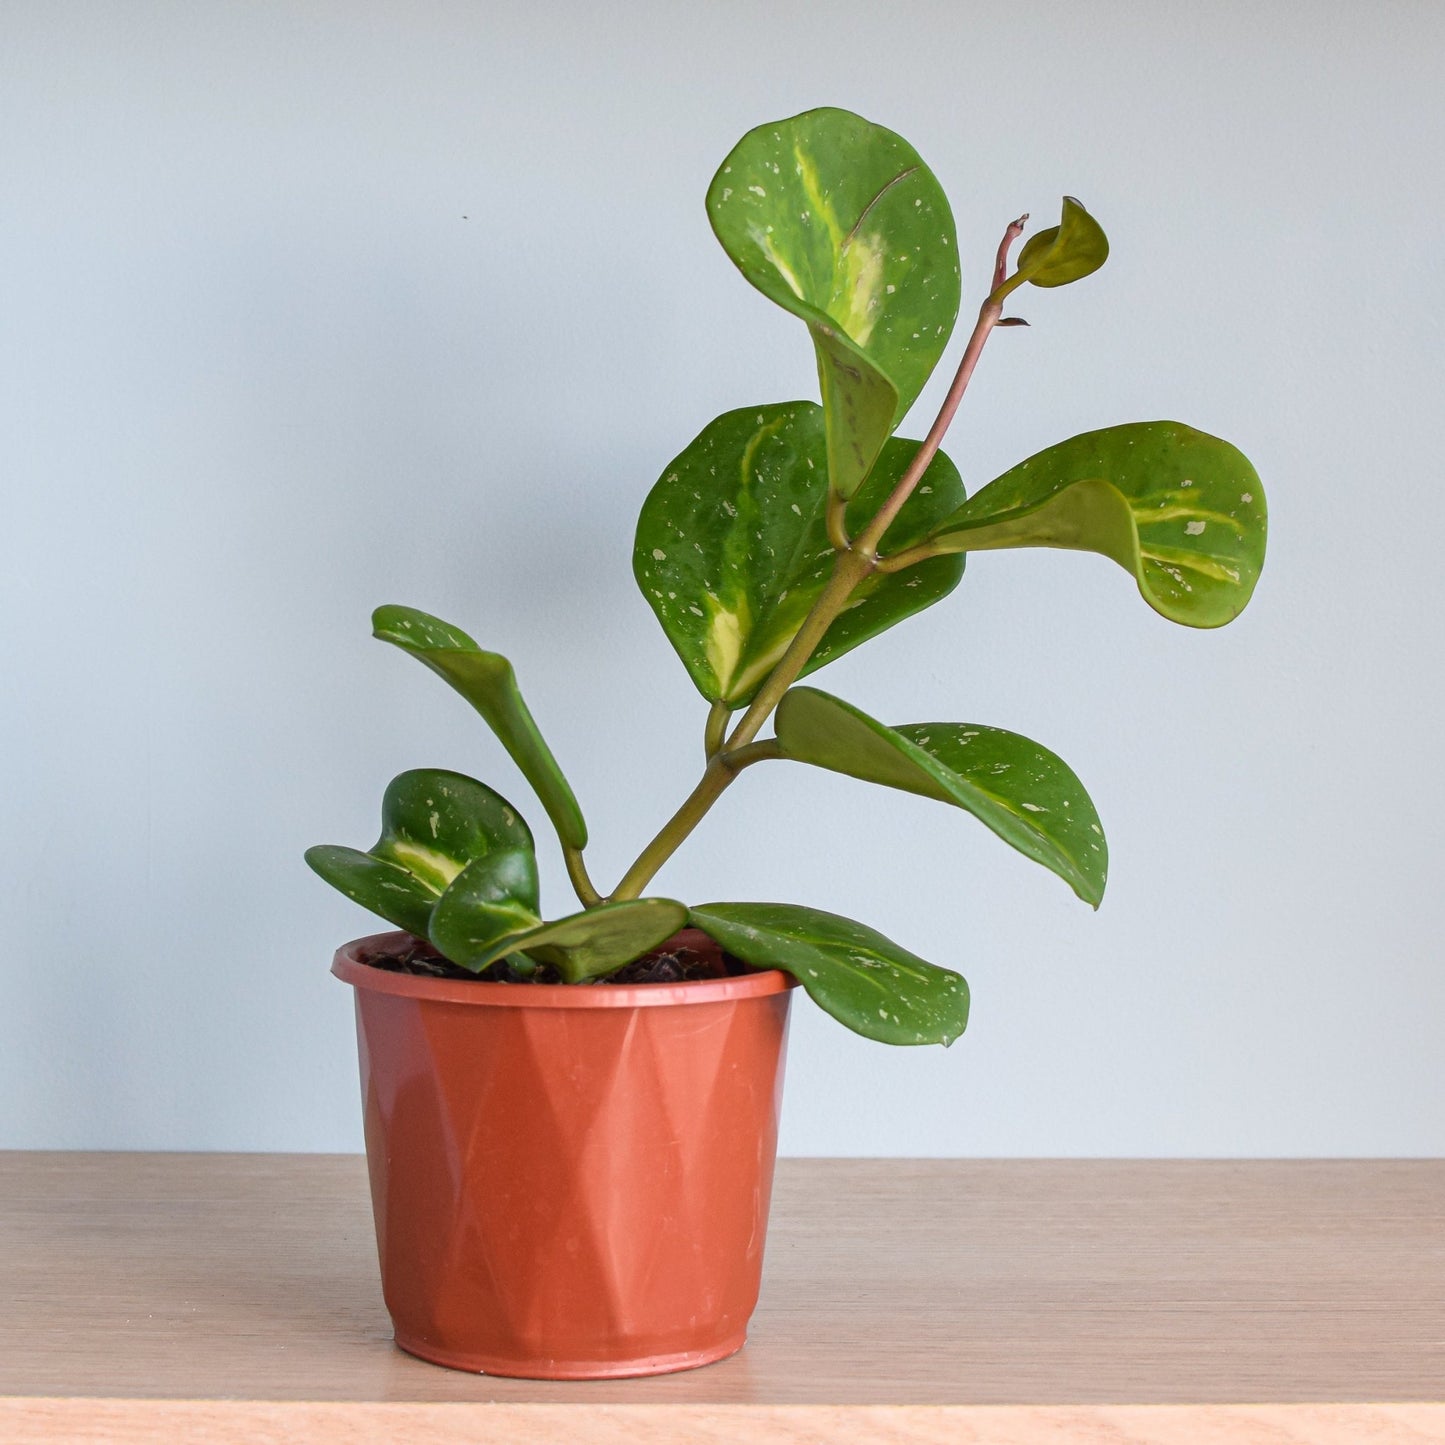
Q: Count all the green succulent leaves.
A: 9